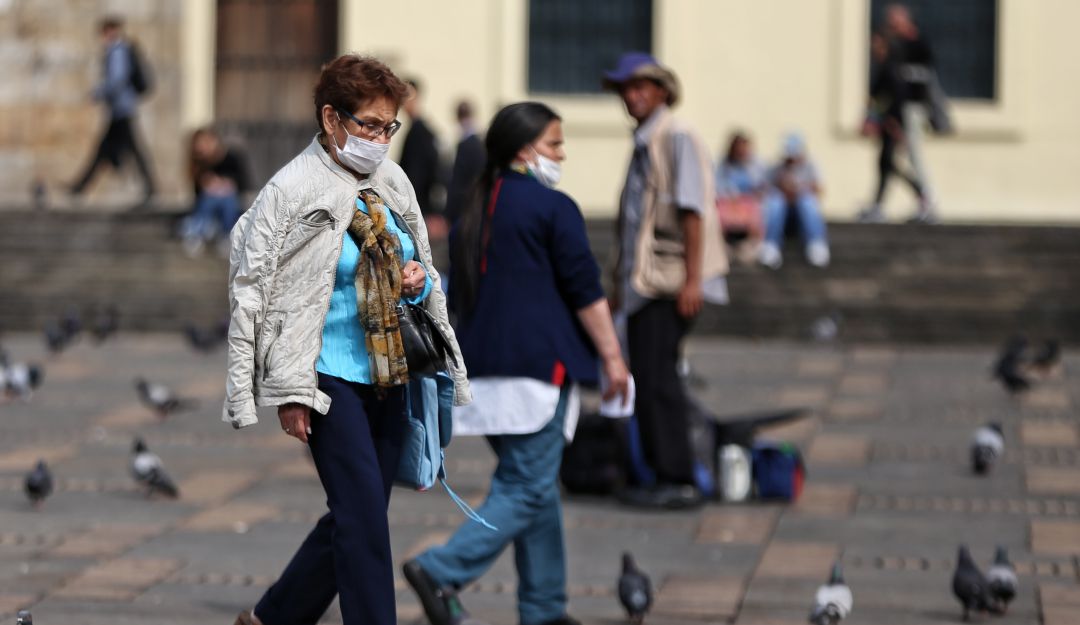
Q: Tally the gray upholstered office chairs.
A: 0